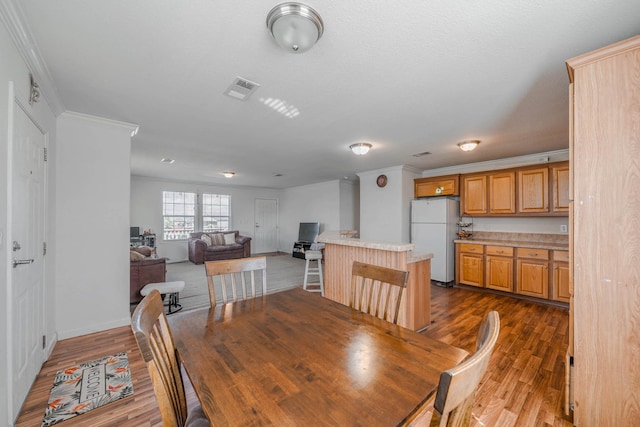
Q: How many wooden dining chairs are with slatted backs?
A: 4